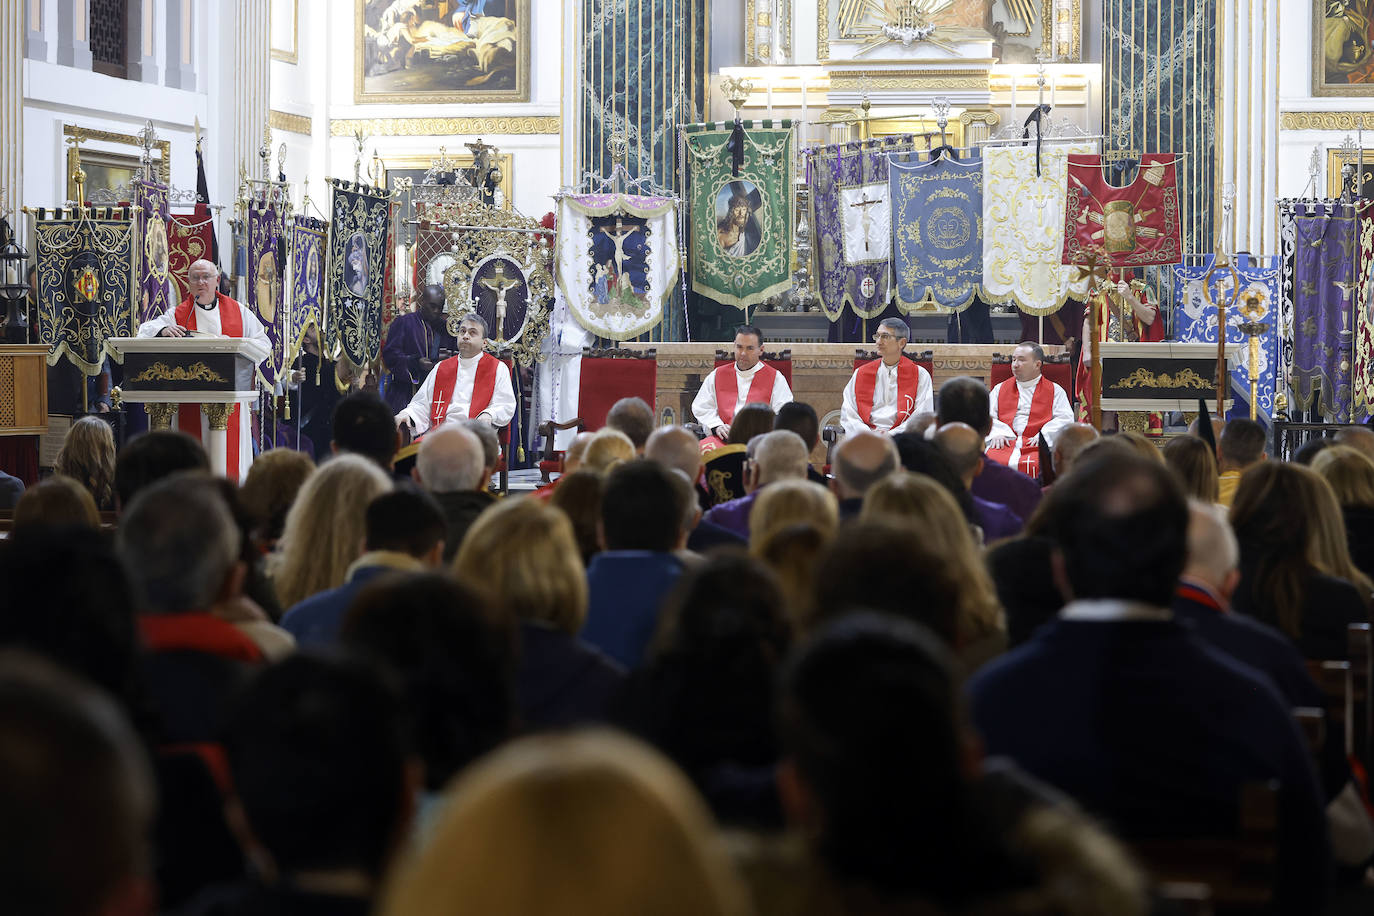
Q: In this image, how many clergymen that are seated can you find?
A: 4